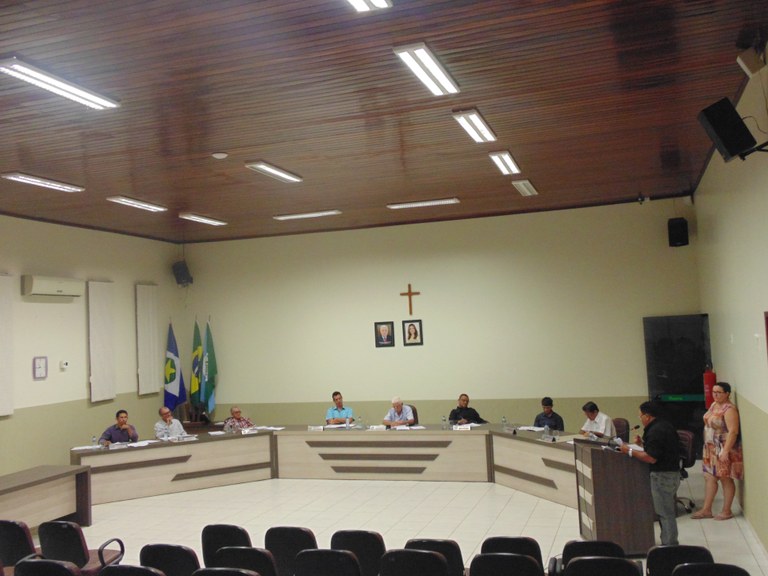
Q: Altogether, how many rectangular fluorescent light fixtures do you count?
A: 12